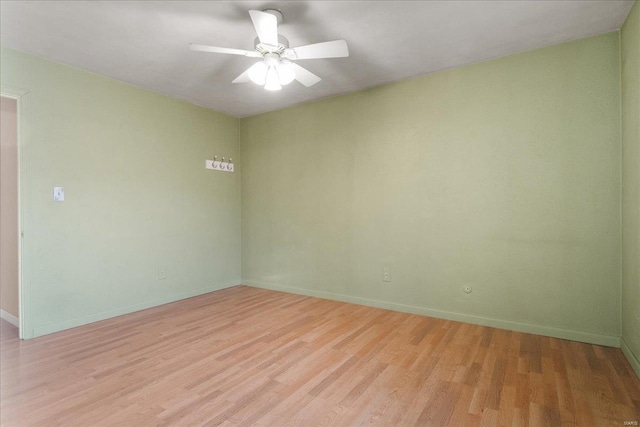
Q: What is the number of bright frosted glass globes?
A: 3